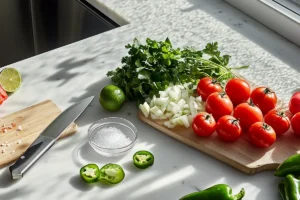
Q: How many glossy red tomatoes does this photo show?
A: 11